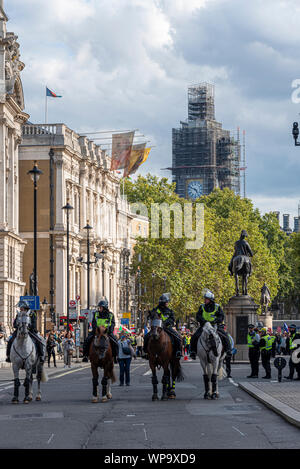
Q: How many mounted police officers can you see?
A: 4